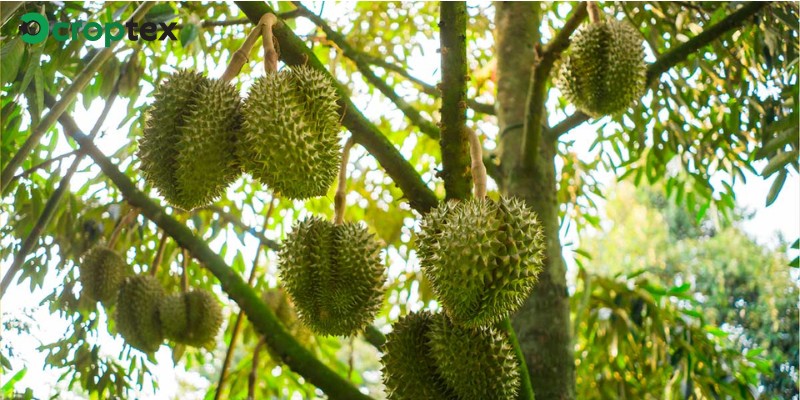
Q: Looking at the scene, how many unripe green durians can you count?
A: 9